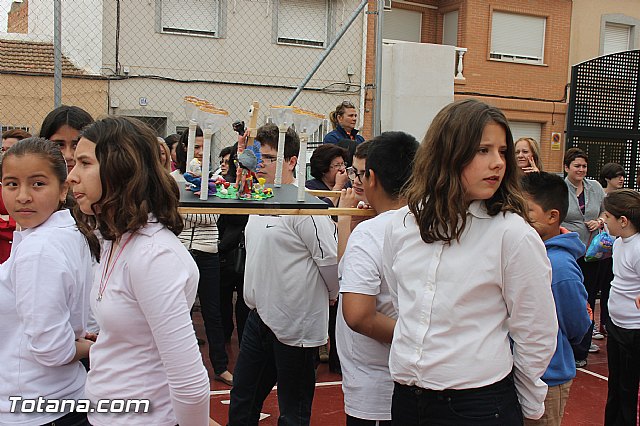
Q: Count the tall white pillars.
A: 4